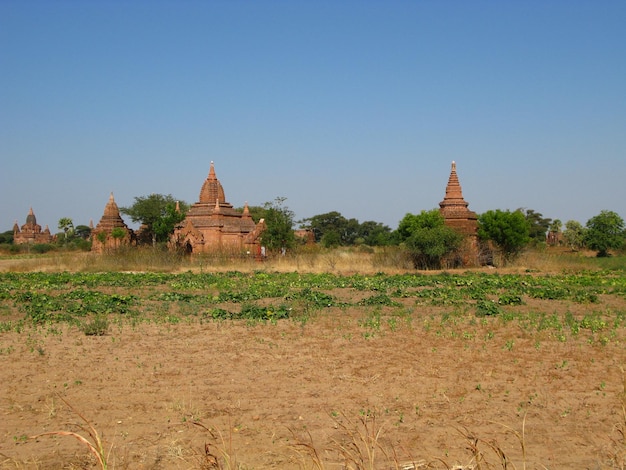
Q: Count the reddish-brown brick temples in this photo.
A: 4